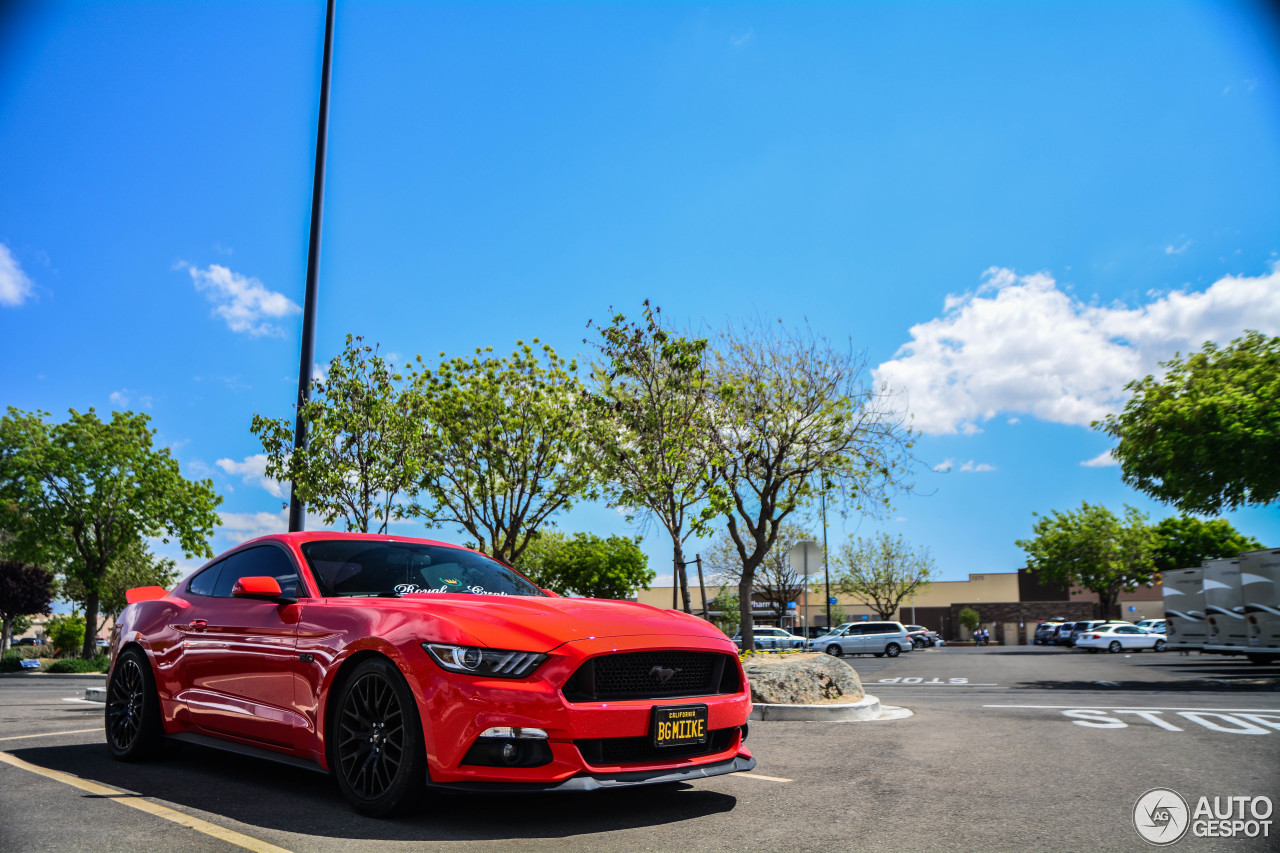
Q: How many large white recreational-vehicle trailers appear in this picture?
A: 3